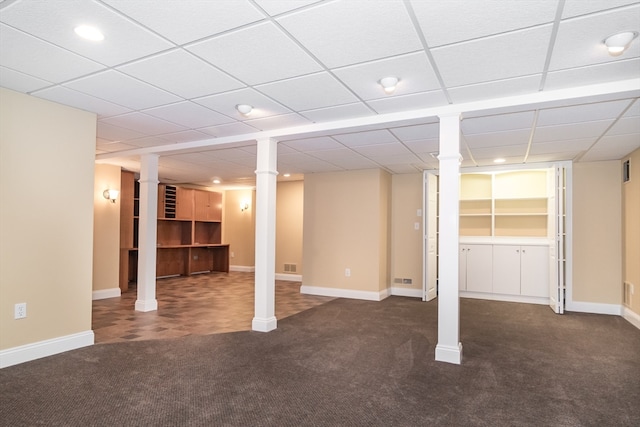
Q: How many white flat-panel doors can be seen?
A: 4